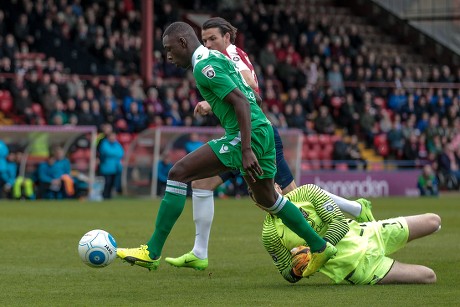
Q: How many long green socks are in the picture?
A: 2